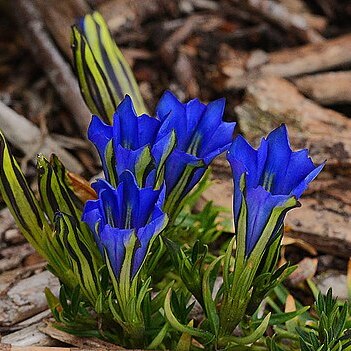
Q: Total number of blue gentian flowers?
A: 4